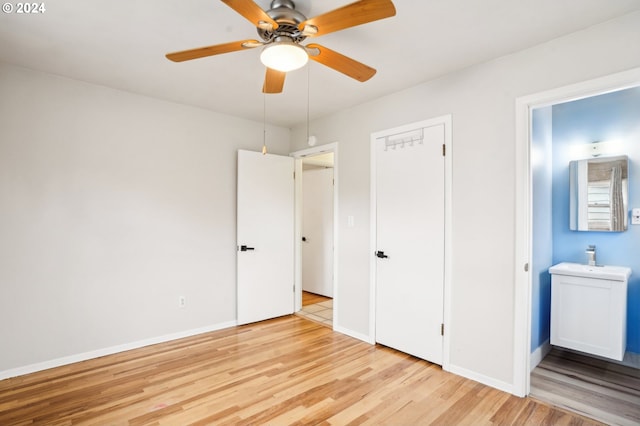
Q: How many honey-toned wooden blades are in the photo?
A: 5